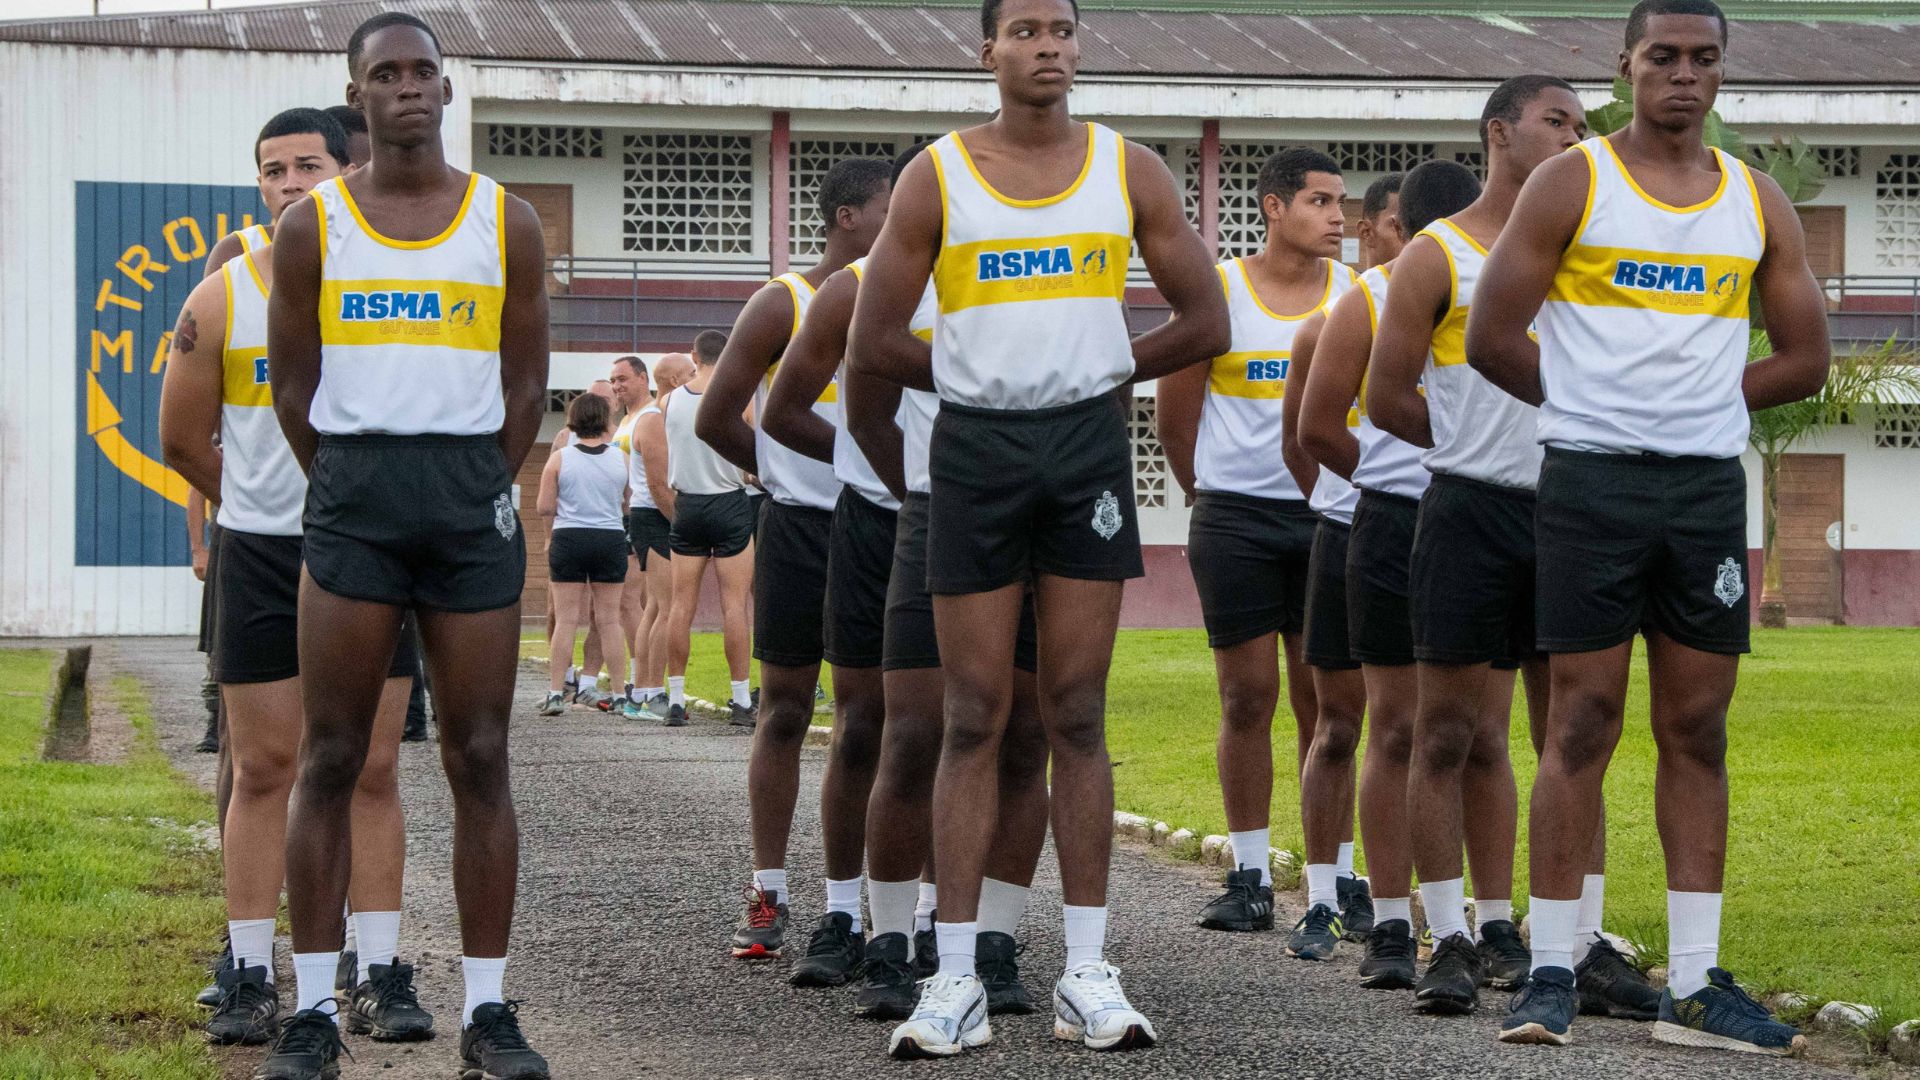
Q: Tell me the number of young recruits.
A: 12